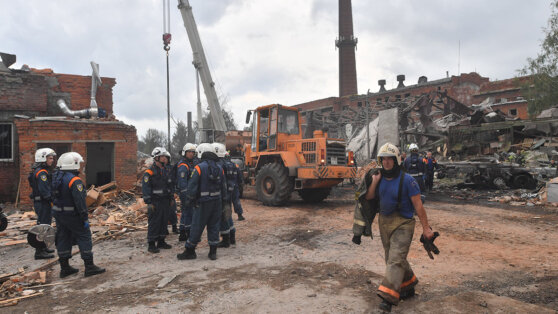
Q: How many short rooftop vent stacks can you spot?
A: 3